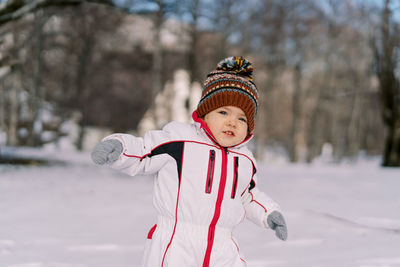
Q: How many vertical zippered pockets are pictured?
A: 2